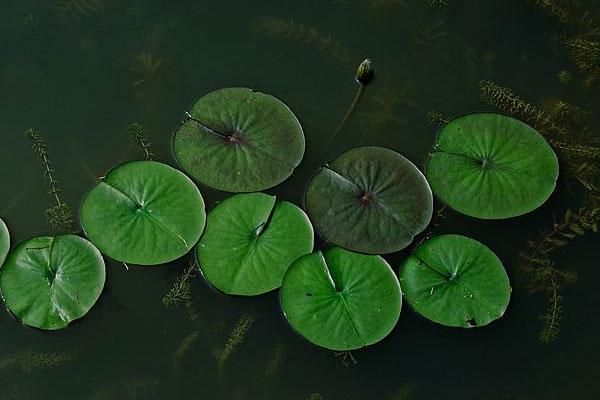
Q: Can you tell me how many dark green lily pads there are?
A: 2